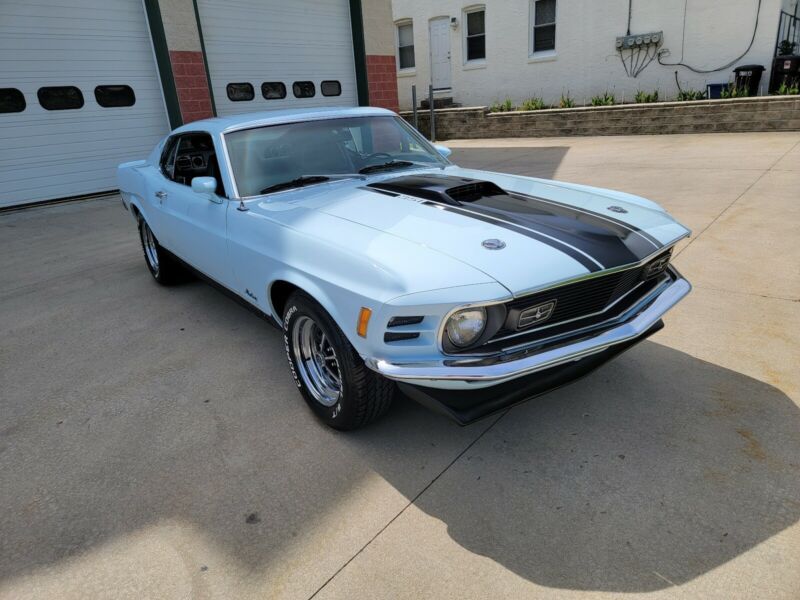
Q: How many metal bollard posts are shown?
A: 2